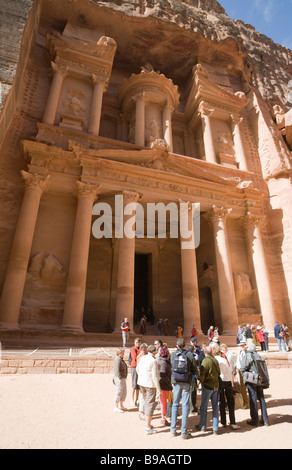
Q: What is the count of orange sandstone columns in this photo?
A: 12